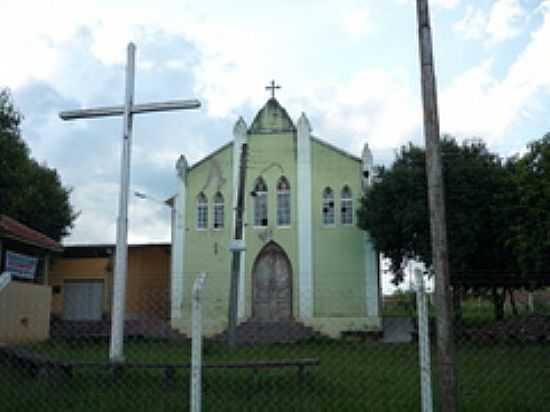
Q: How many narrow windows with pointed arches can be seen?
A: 6